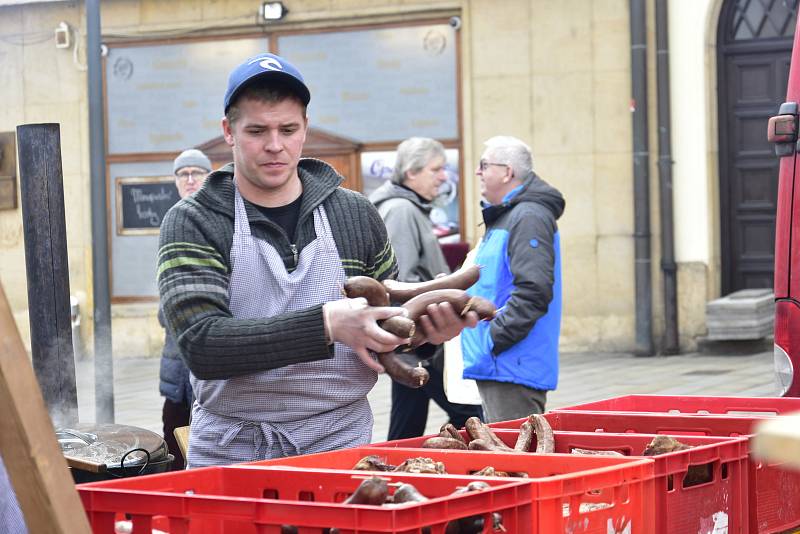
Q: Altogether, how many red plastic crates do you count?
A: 5